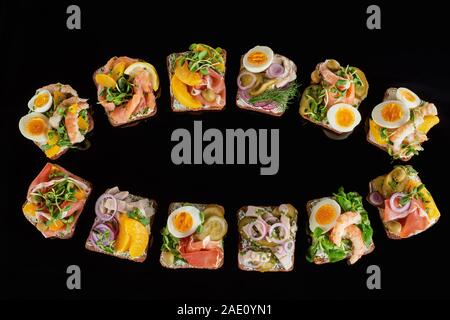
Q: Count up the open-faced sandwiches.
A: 12